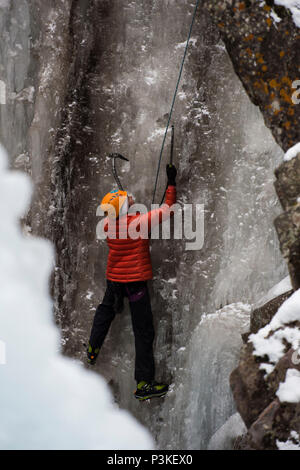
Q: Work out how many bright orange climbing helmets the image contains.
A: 1